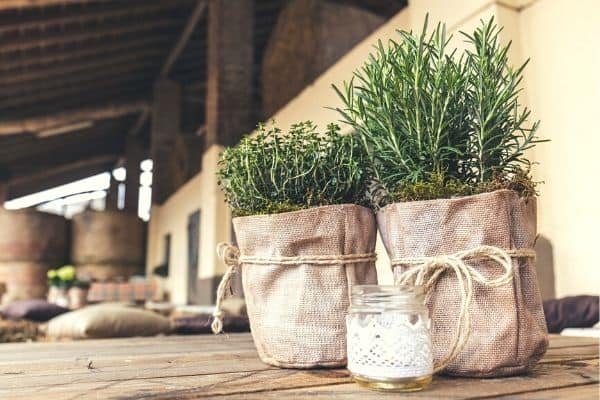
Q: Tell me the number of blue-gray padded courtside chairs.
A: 0